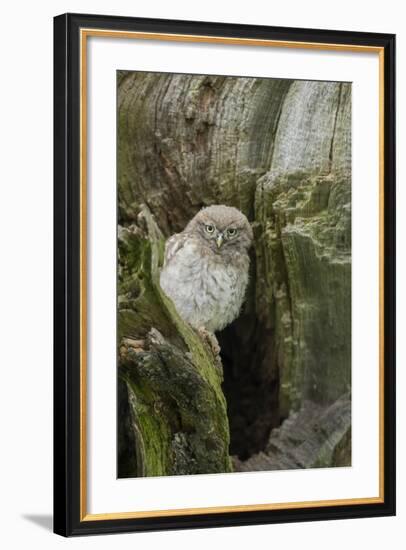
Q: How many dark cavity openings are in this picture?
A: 1